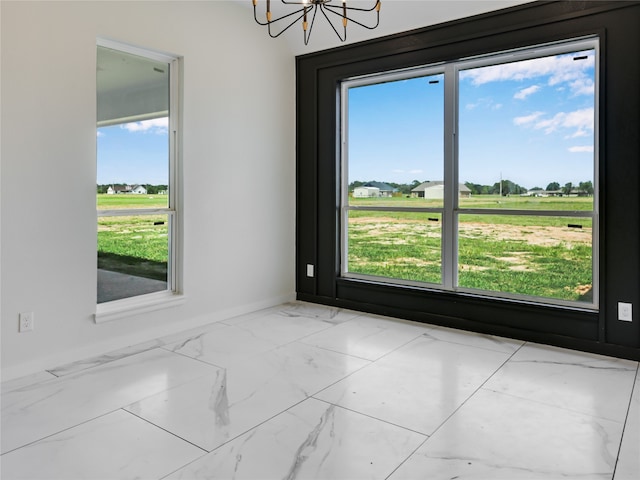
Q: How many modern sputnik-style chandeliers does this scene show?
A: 1